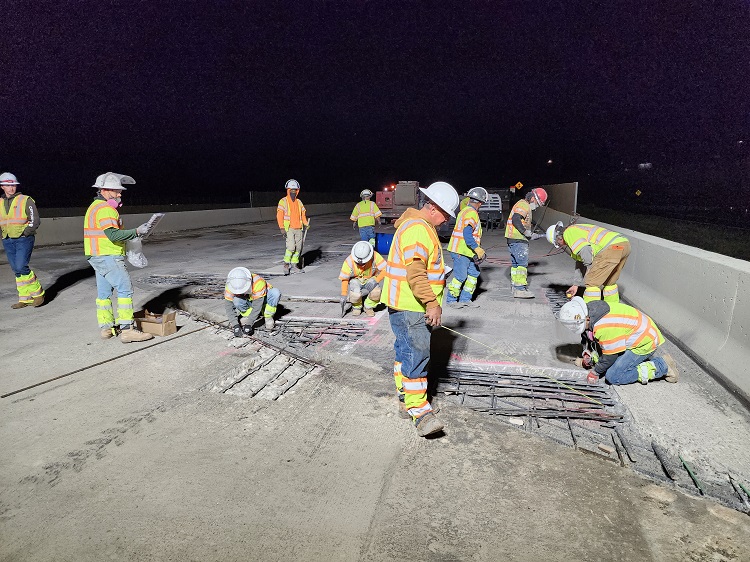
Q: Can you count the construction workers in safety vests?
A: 11